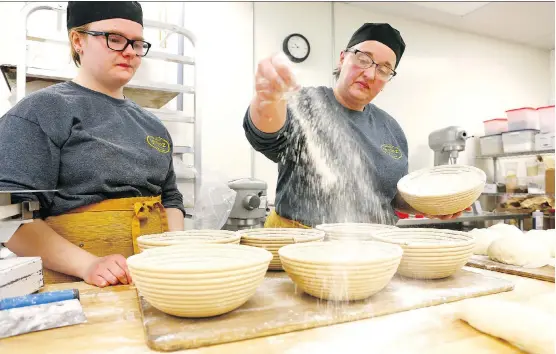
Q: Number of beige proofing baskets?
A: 7